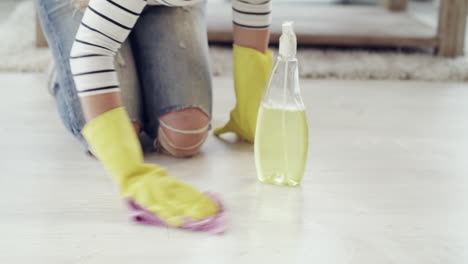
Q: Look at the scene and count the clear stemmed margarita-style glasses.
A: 0